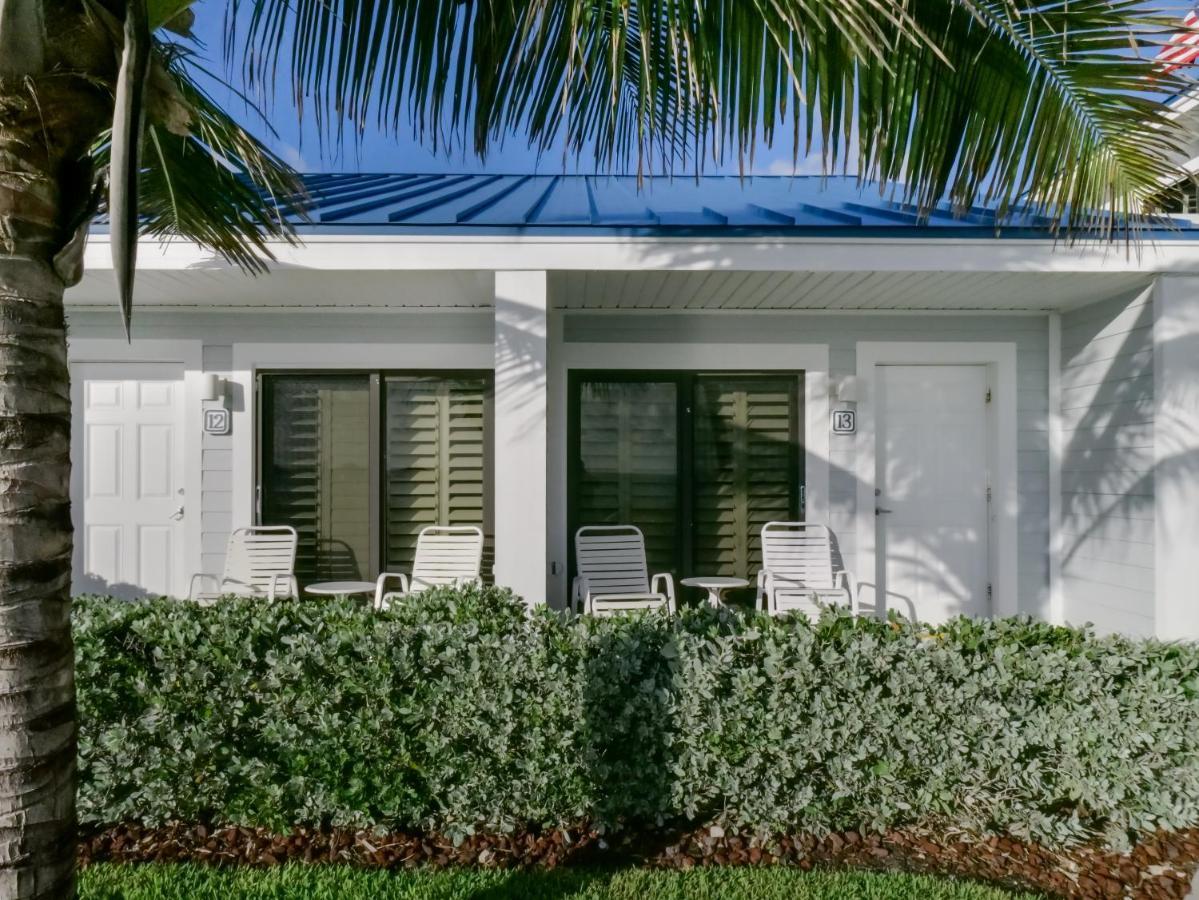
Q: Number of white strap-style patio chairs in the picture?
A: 4